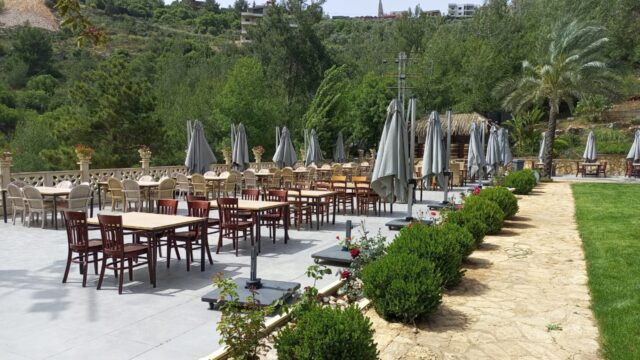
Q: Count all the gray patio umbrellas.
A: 13